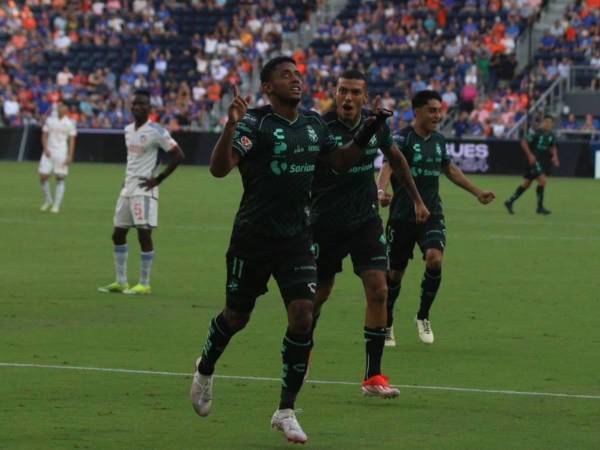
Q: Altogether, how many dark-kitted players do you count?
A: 4